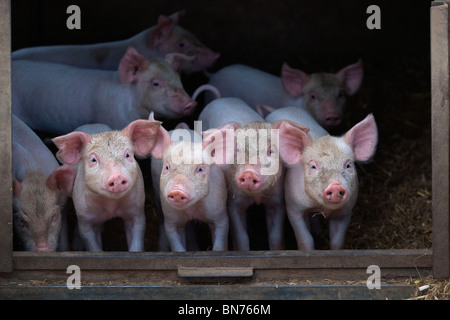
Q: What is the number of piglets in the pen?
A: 8